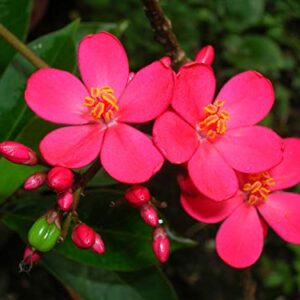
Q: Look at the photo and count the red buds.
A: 11